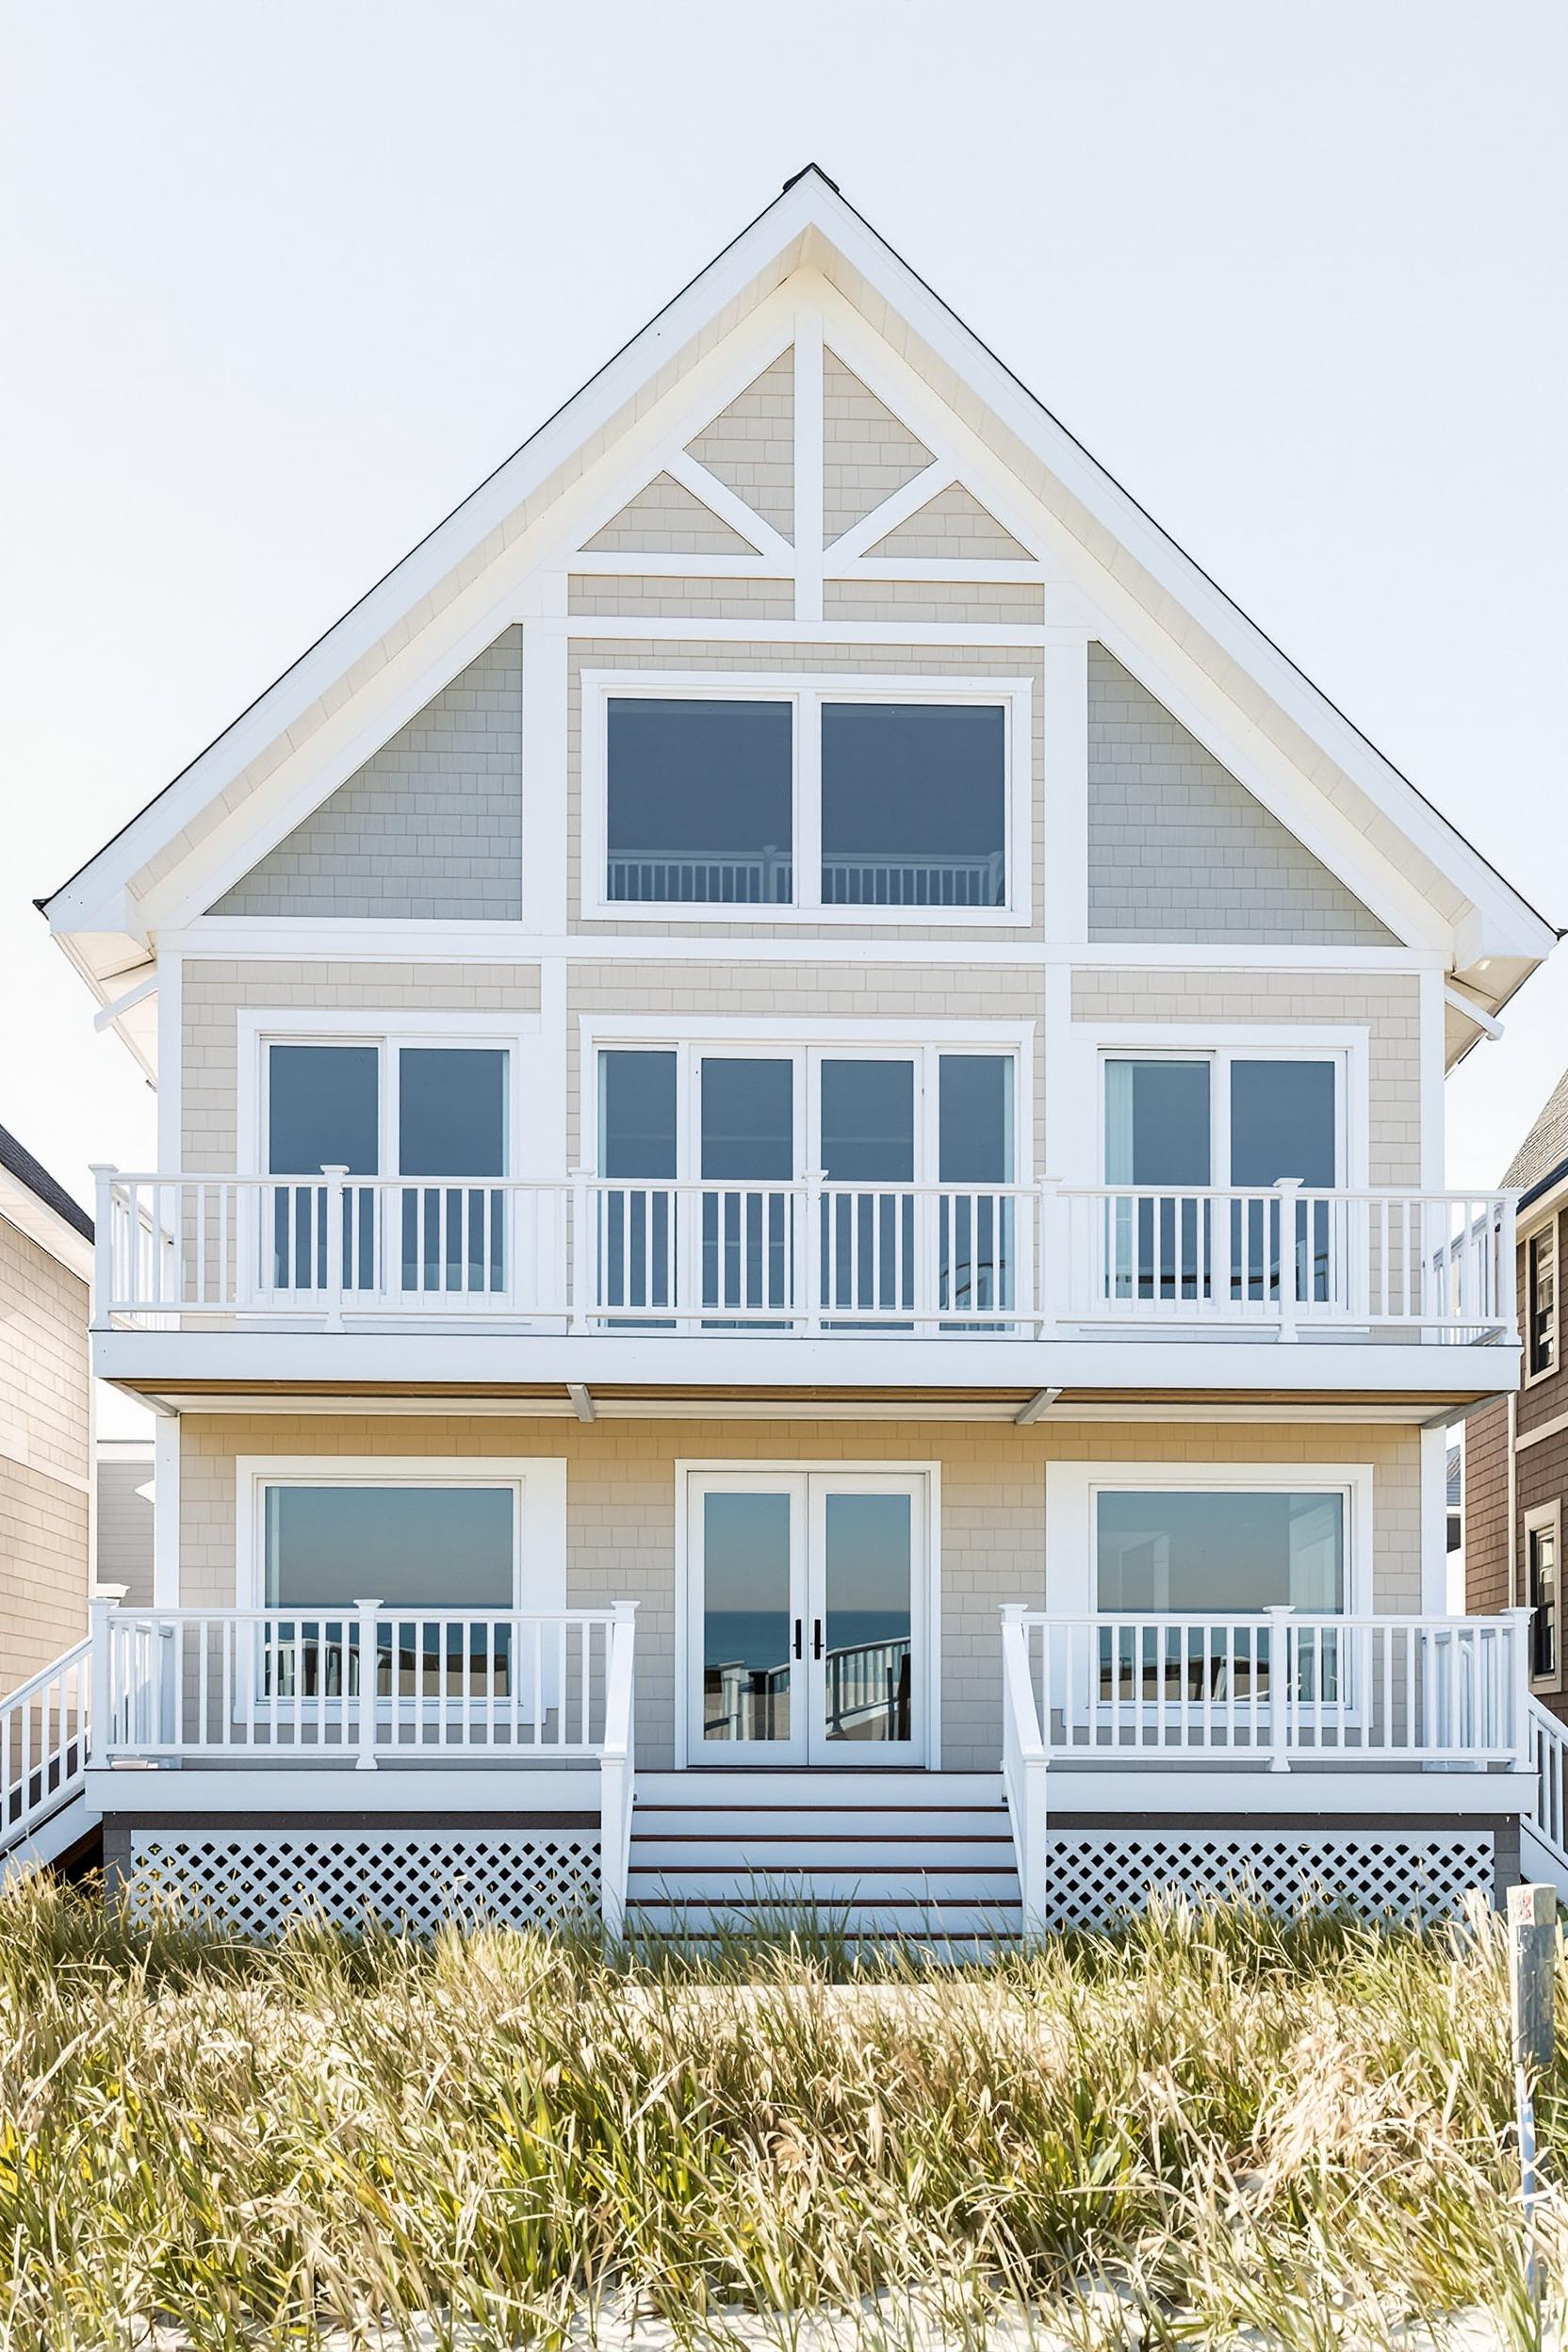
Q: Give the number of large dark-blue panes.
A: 2